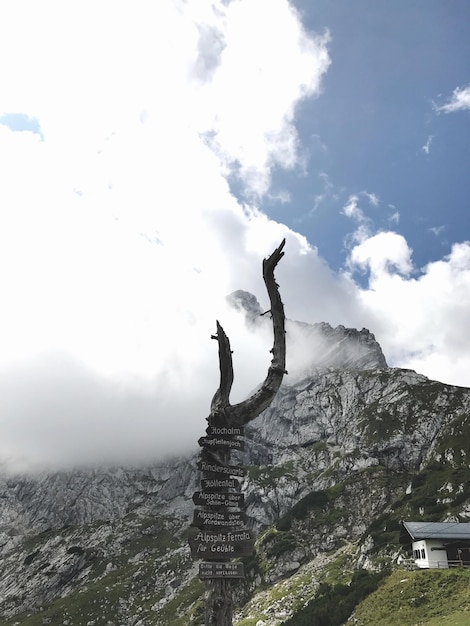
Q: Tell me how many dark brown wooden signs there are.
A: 8